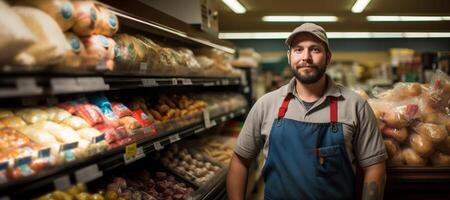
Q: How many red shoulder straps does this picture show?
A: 2